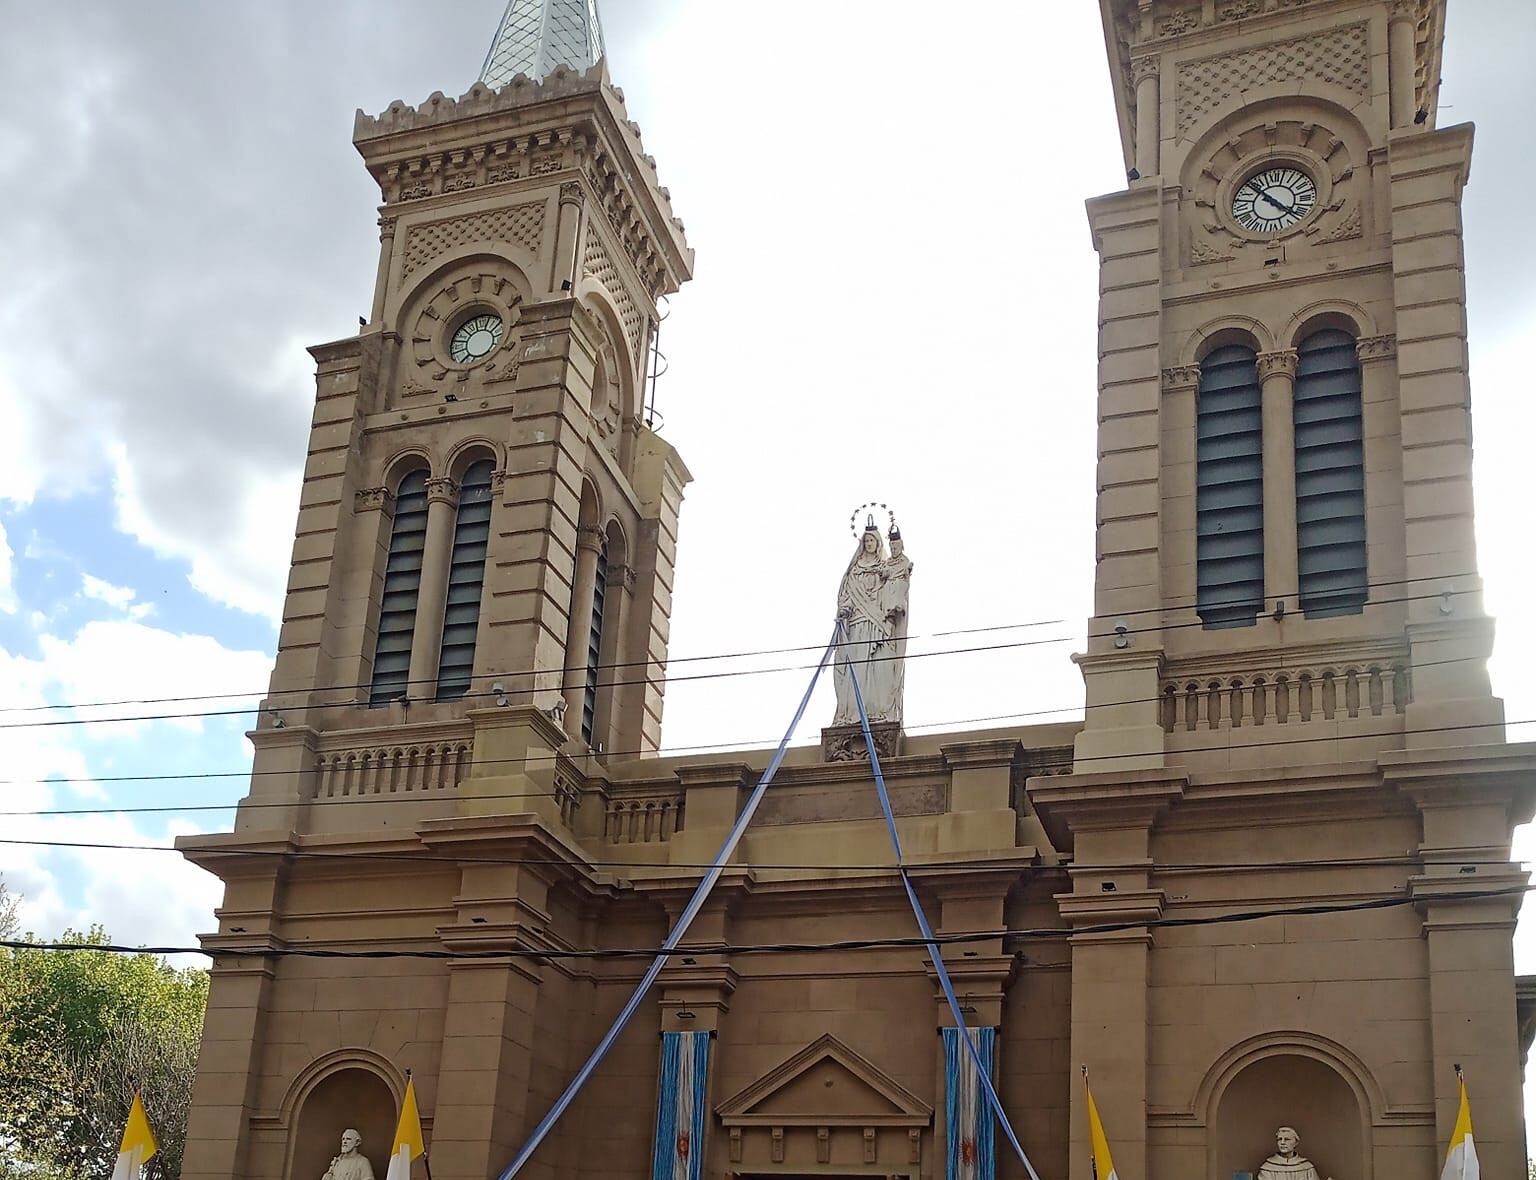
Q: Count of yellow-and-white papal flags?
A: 4